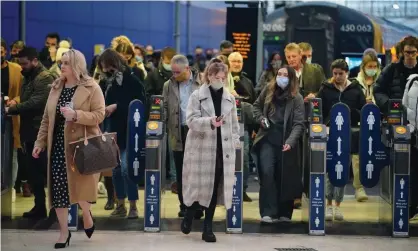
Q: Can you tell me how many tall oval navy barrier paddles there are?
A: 3